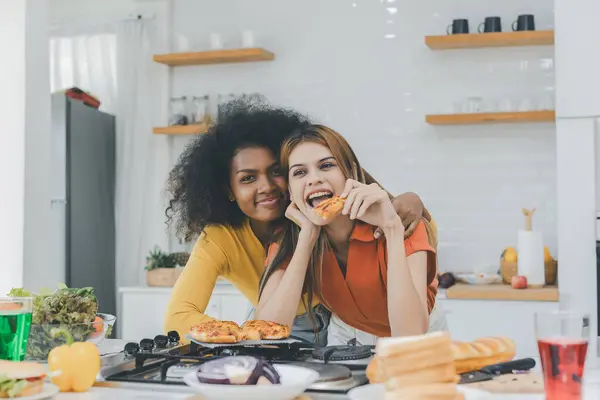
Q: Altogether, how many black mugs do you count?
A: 3